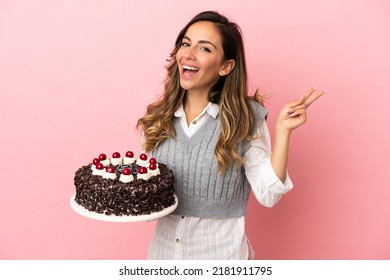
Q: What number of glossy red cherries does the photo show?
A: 11